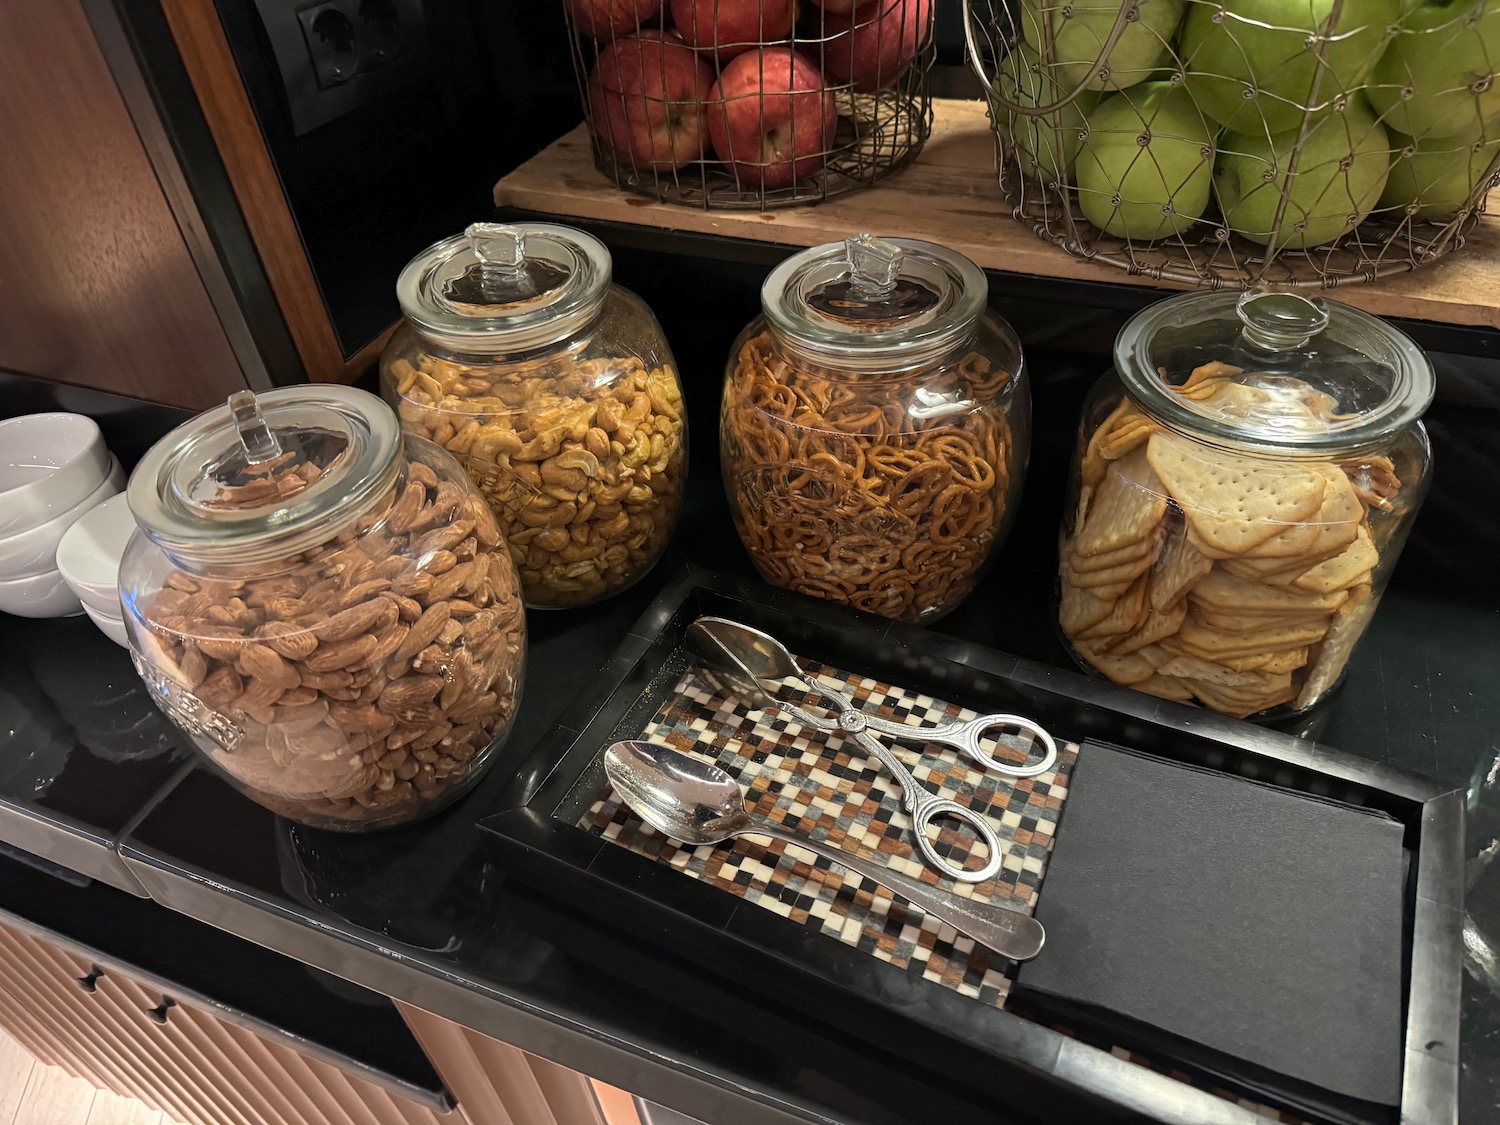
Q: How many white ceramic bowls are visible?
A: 5